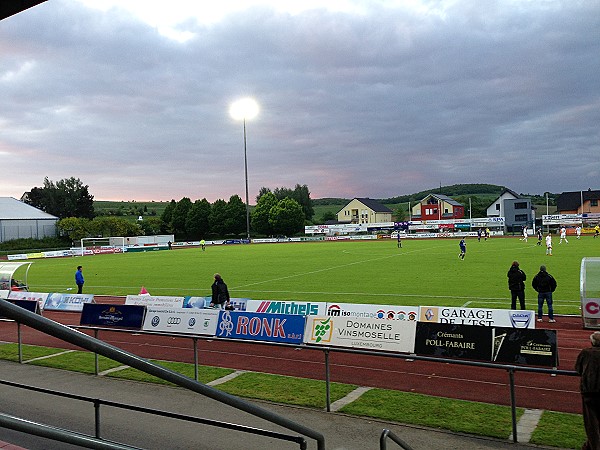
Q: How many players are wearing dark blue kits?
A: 5